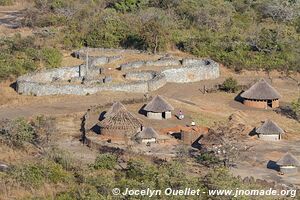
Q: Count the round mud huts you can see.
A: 7